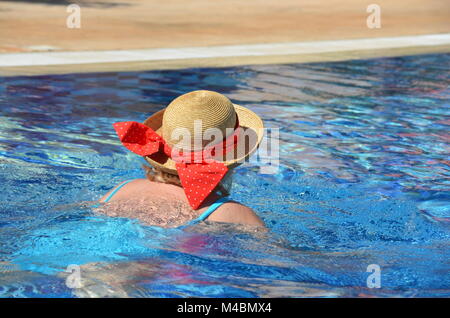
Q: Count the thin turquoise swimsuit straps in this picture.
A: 2